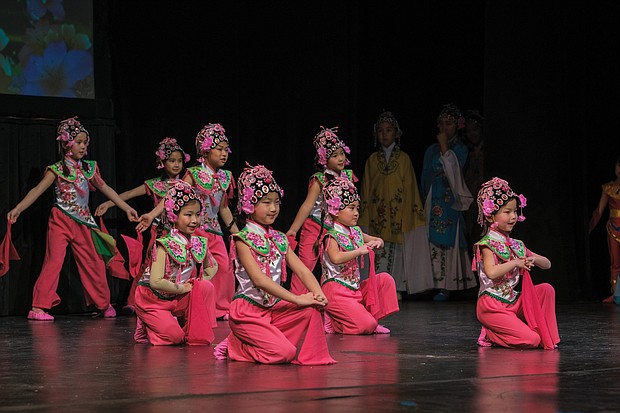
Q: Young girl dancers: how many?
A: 8